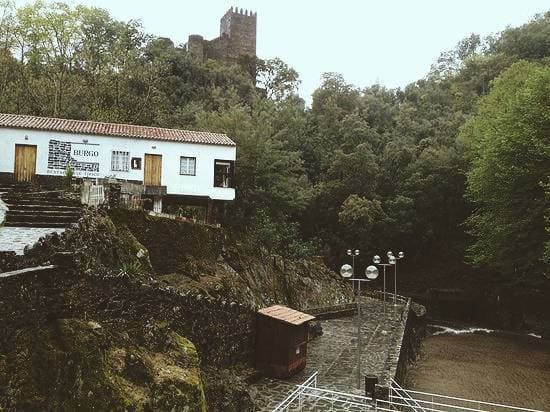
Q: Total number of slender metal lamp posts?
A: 4